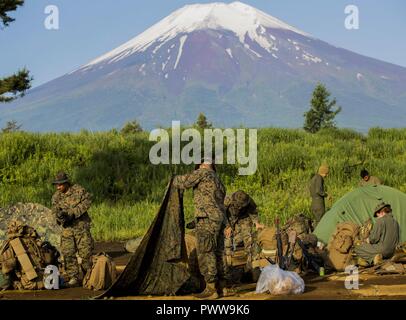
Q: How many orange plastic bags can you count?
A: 0